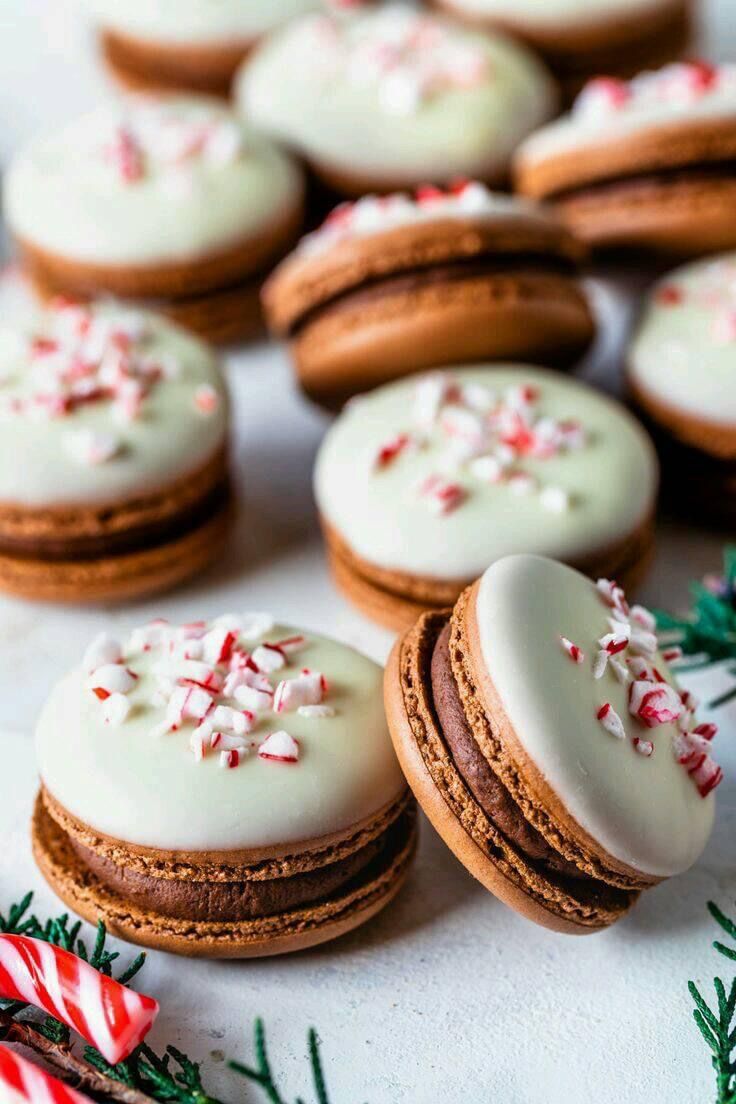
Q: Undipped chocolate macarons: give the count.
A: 0